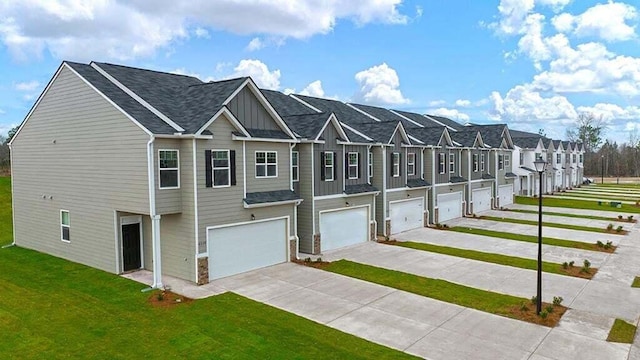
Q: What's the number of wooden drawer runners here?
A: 0